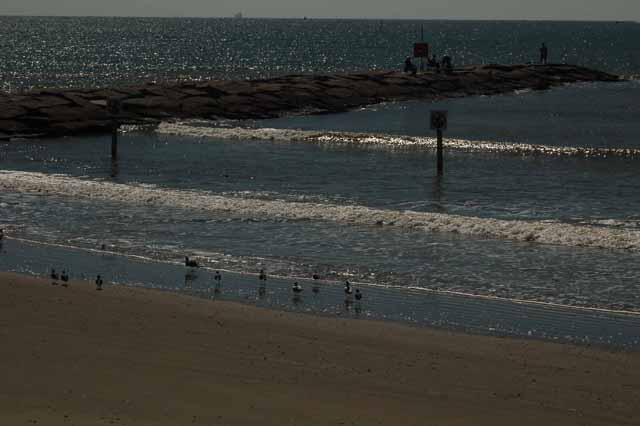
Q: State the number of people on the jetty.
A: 4